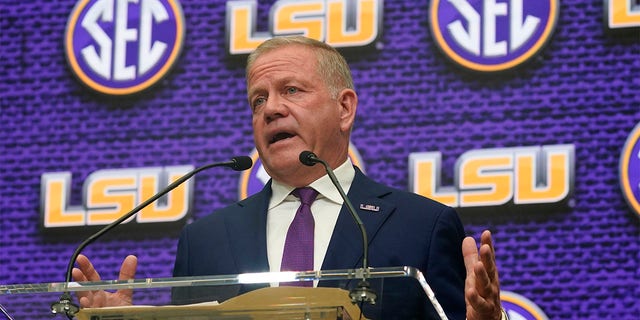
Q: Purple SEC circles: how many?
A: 5